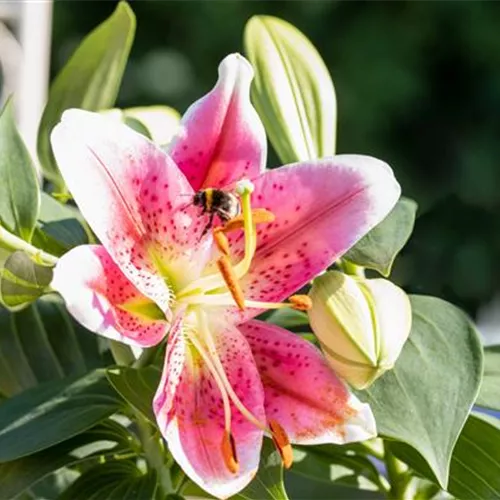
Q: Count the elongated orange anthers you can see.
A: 6